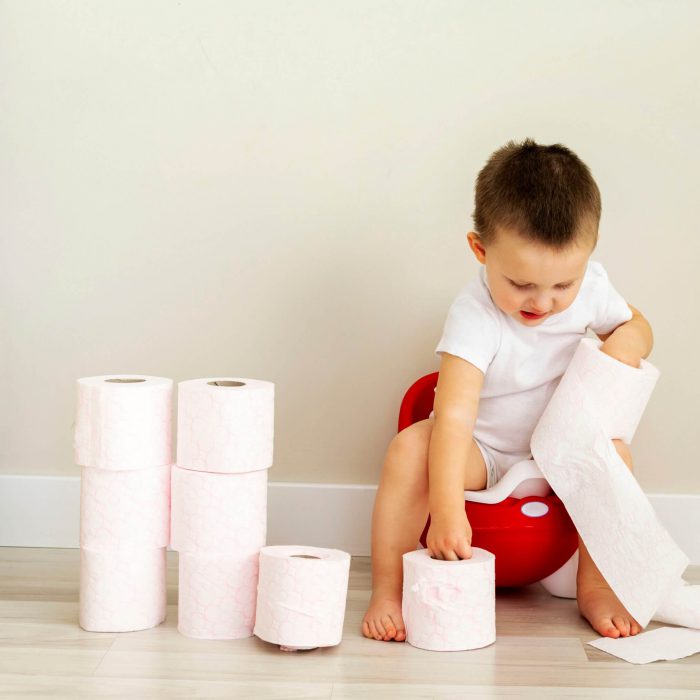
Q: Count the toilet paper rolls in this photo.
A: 9